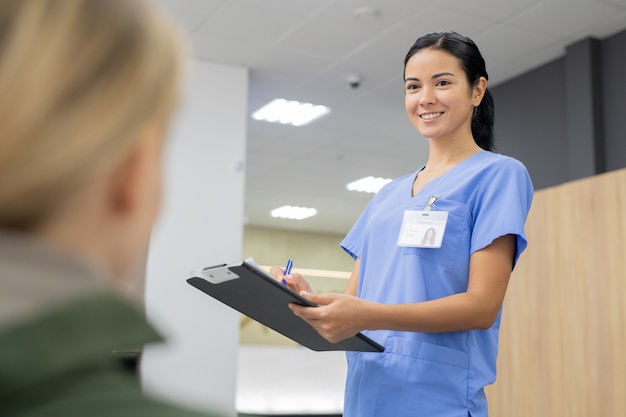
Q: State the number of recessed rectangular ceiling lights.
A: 3